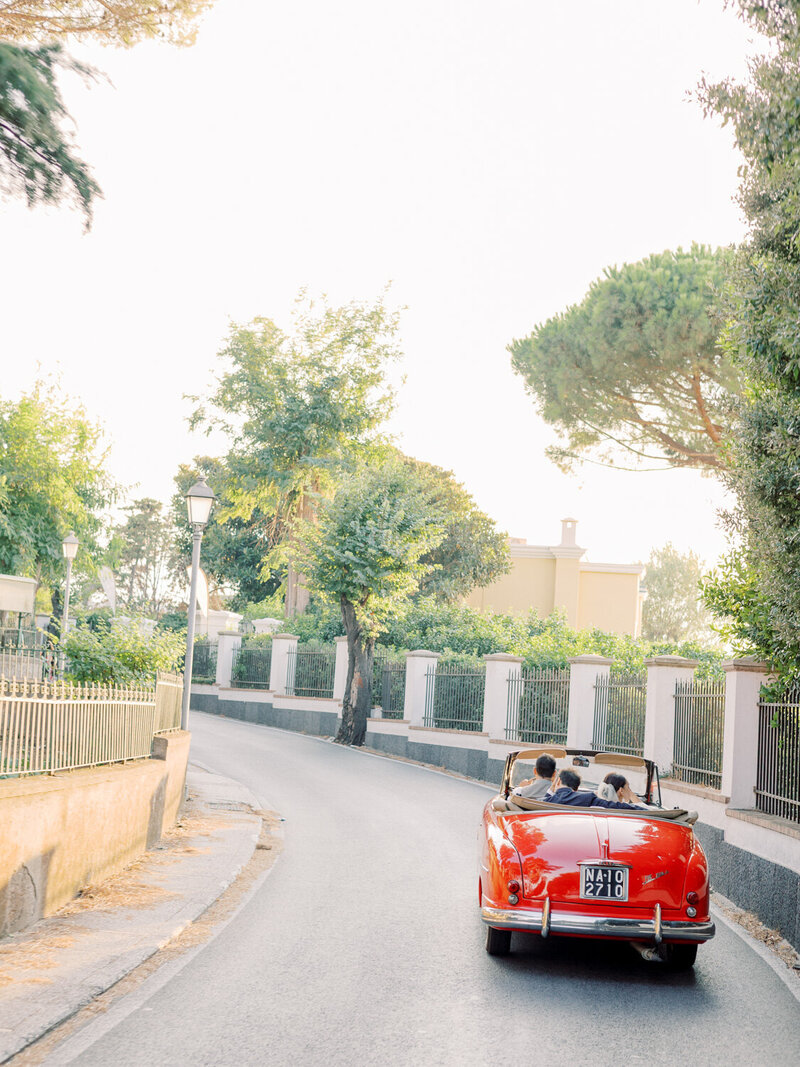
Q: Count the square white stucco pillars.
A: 8